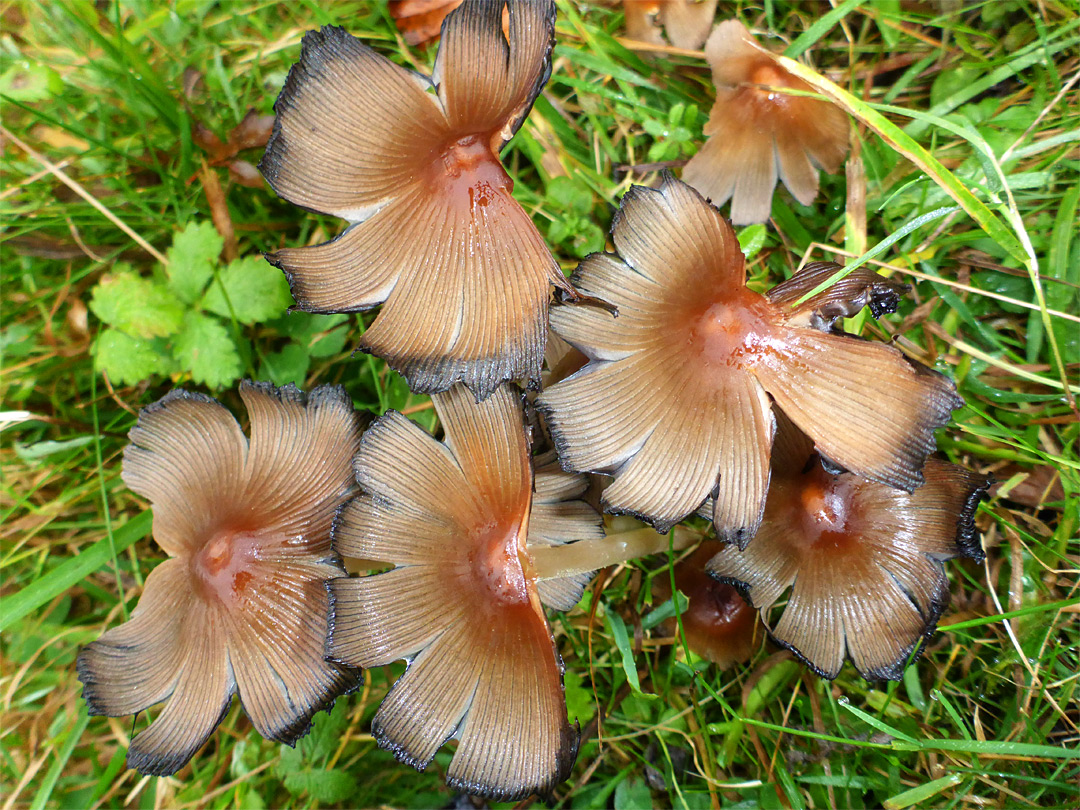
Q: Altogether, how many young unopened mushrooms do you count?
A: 1